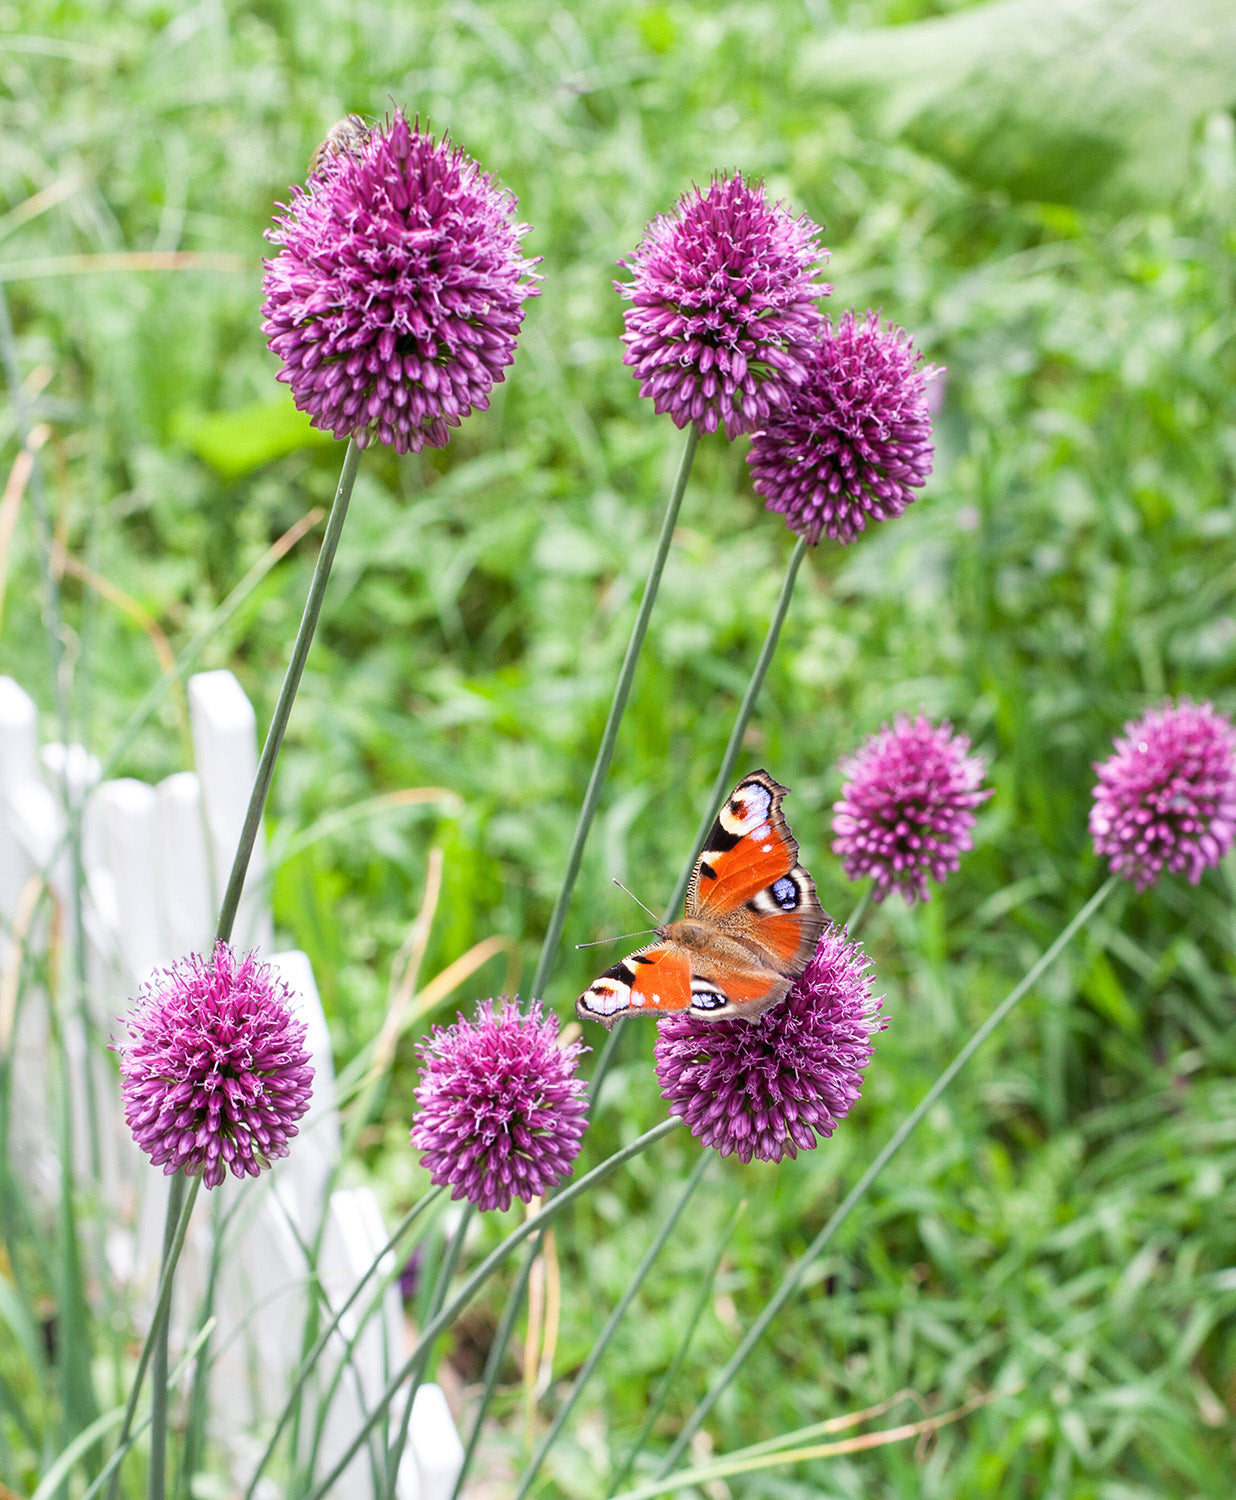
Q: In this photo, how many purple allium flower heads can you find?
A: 8